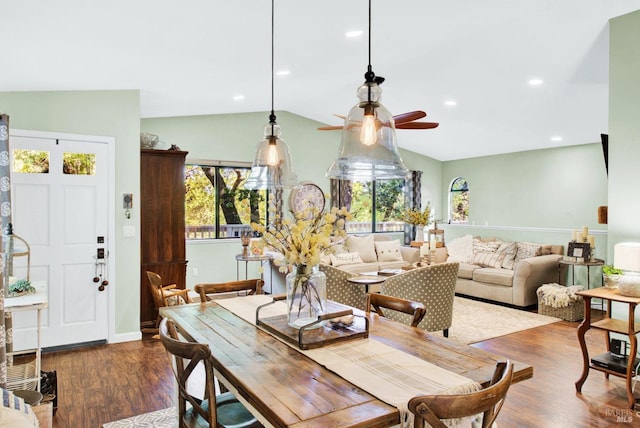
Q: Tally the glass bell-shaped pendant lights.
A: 2